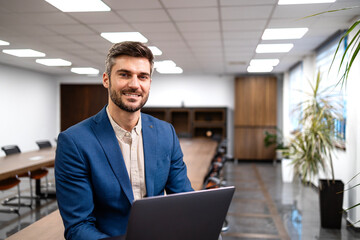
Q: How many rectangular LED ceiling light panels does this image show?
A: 14